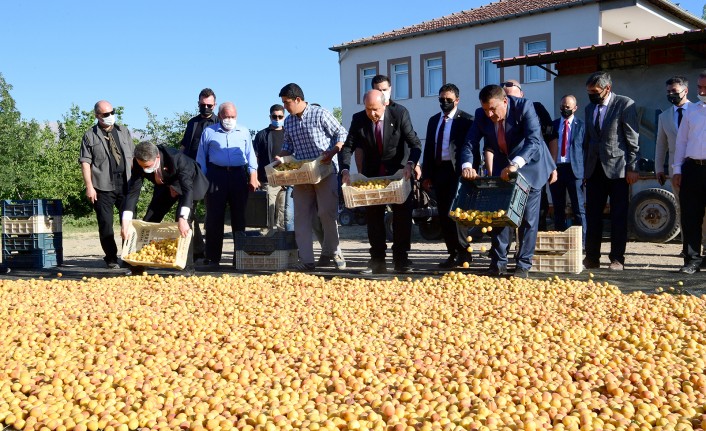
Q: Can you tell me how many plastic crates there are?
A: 12